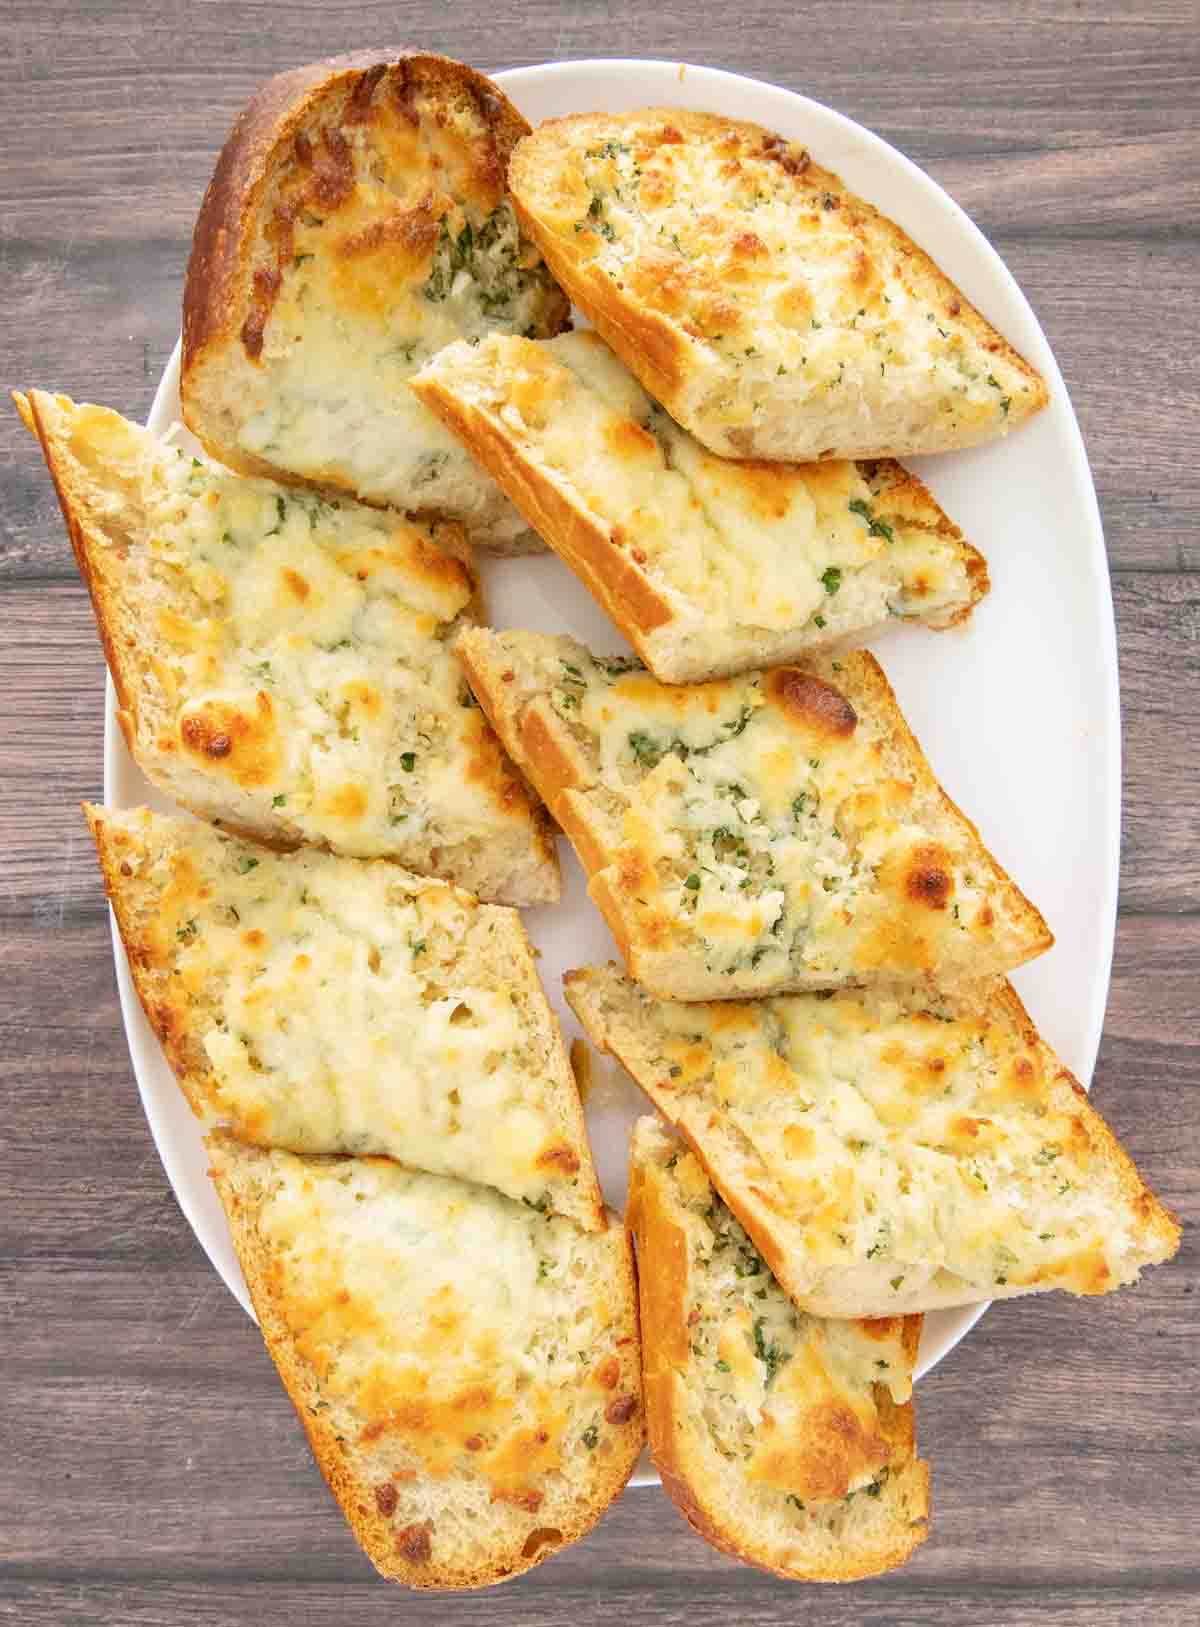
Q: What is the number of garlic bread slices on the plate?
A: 9